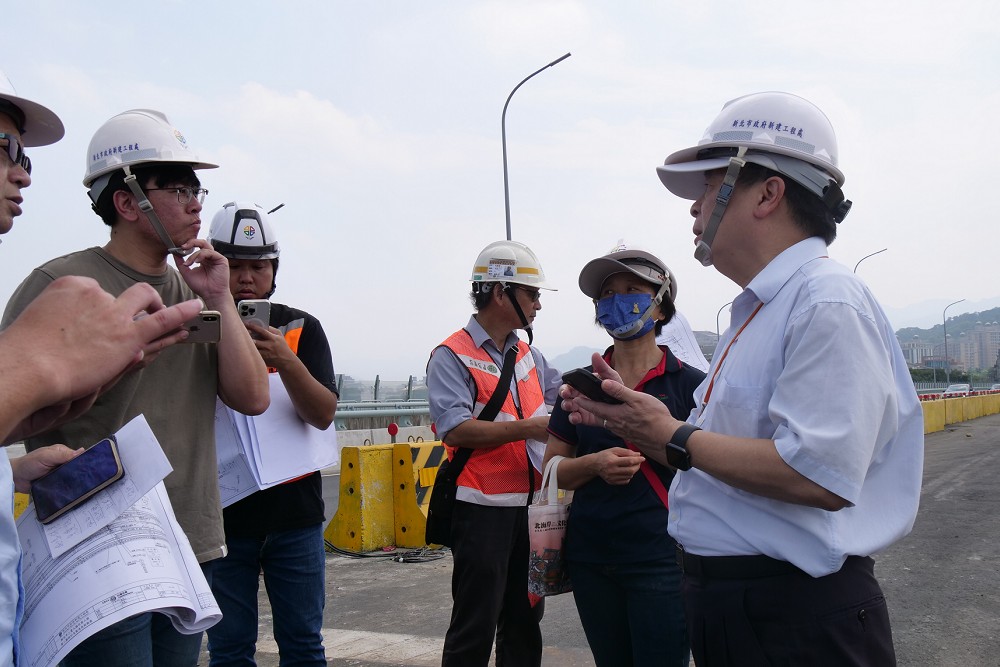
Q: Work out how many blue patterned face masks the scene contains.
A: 1